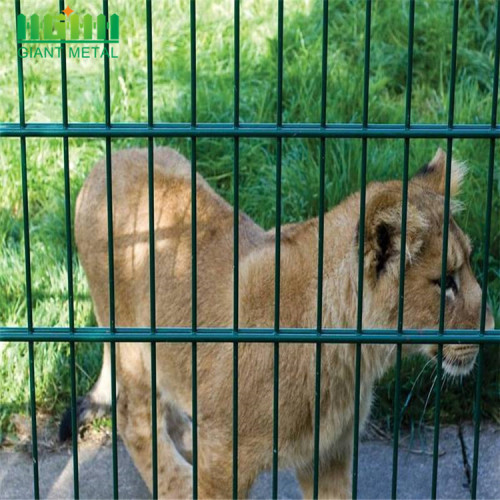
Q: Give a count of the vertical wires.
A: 12